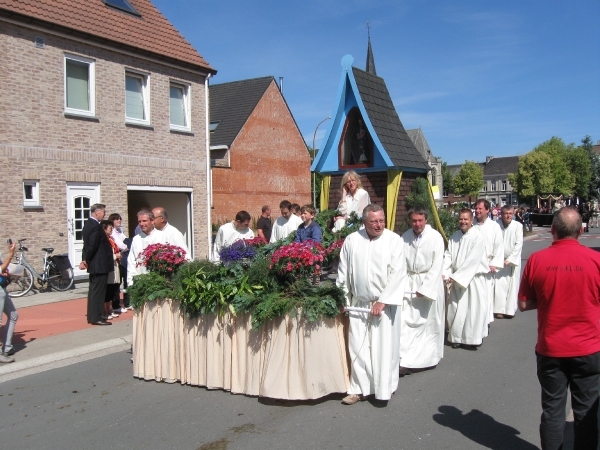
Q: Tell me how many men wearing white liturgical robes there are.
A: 10